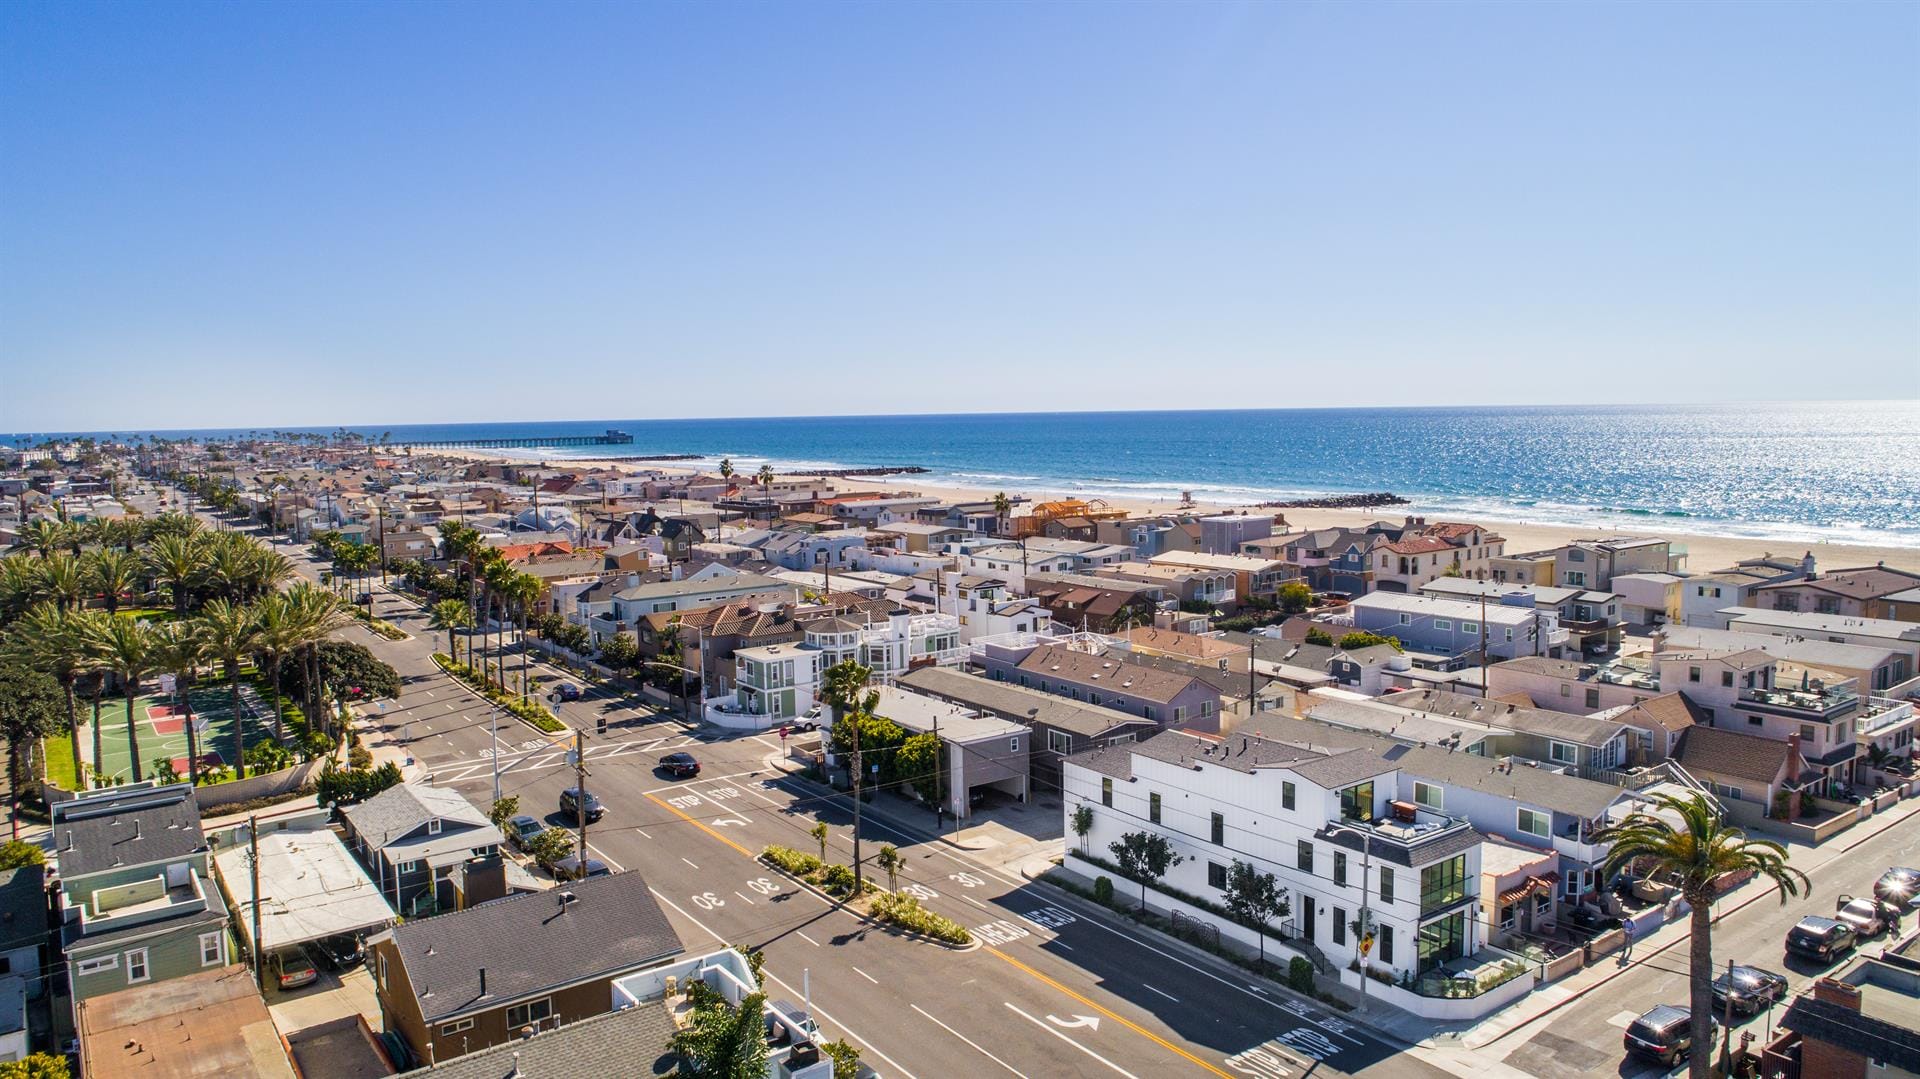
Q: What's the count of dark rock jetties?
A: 3